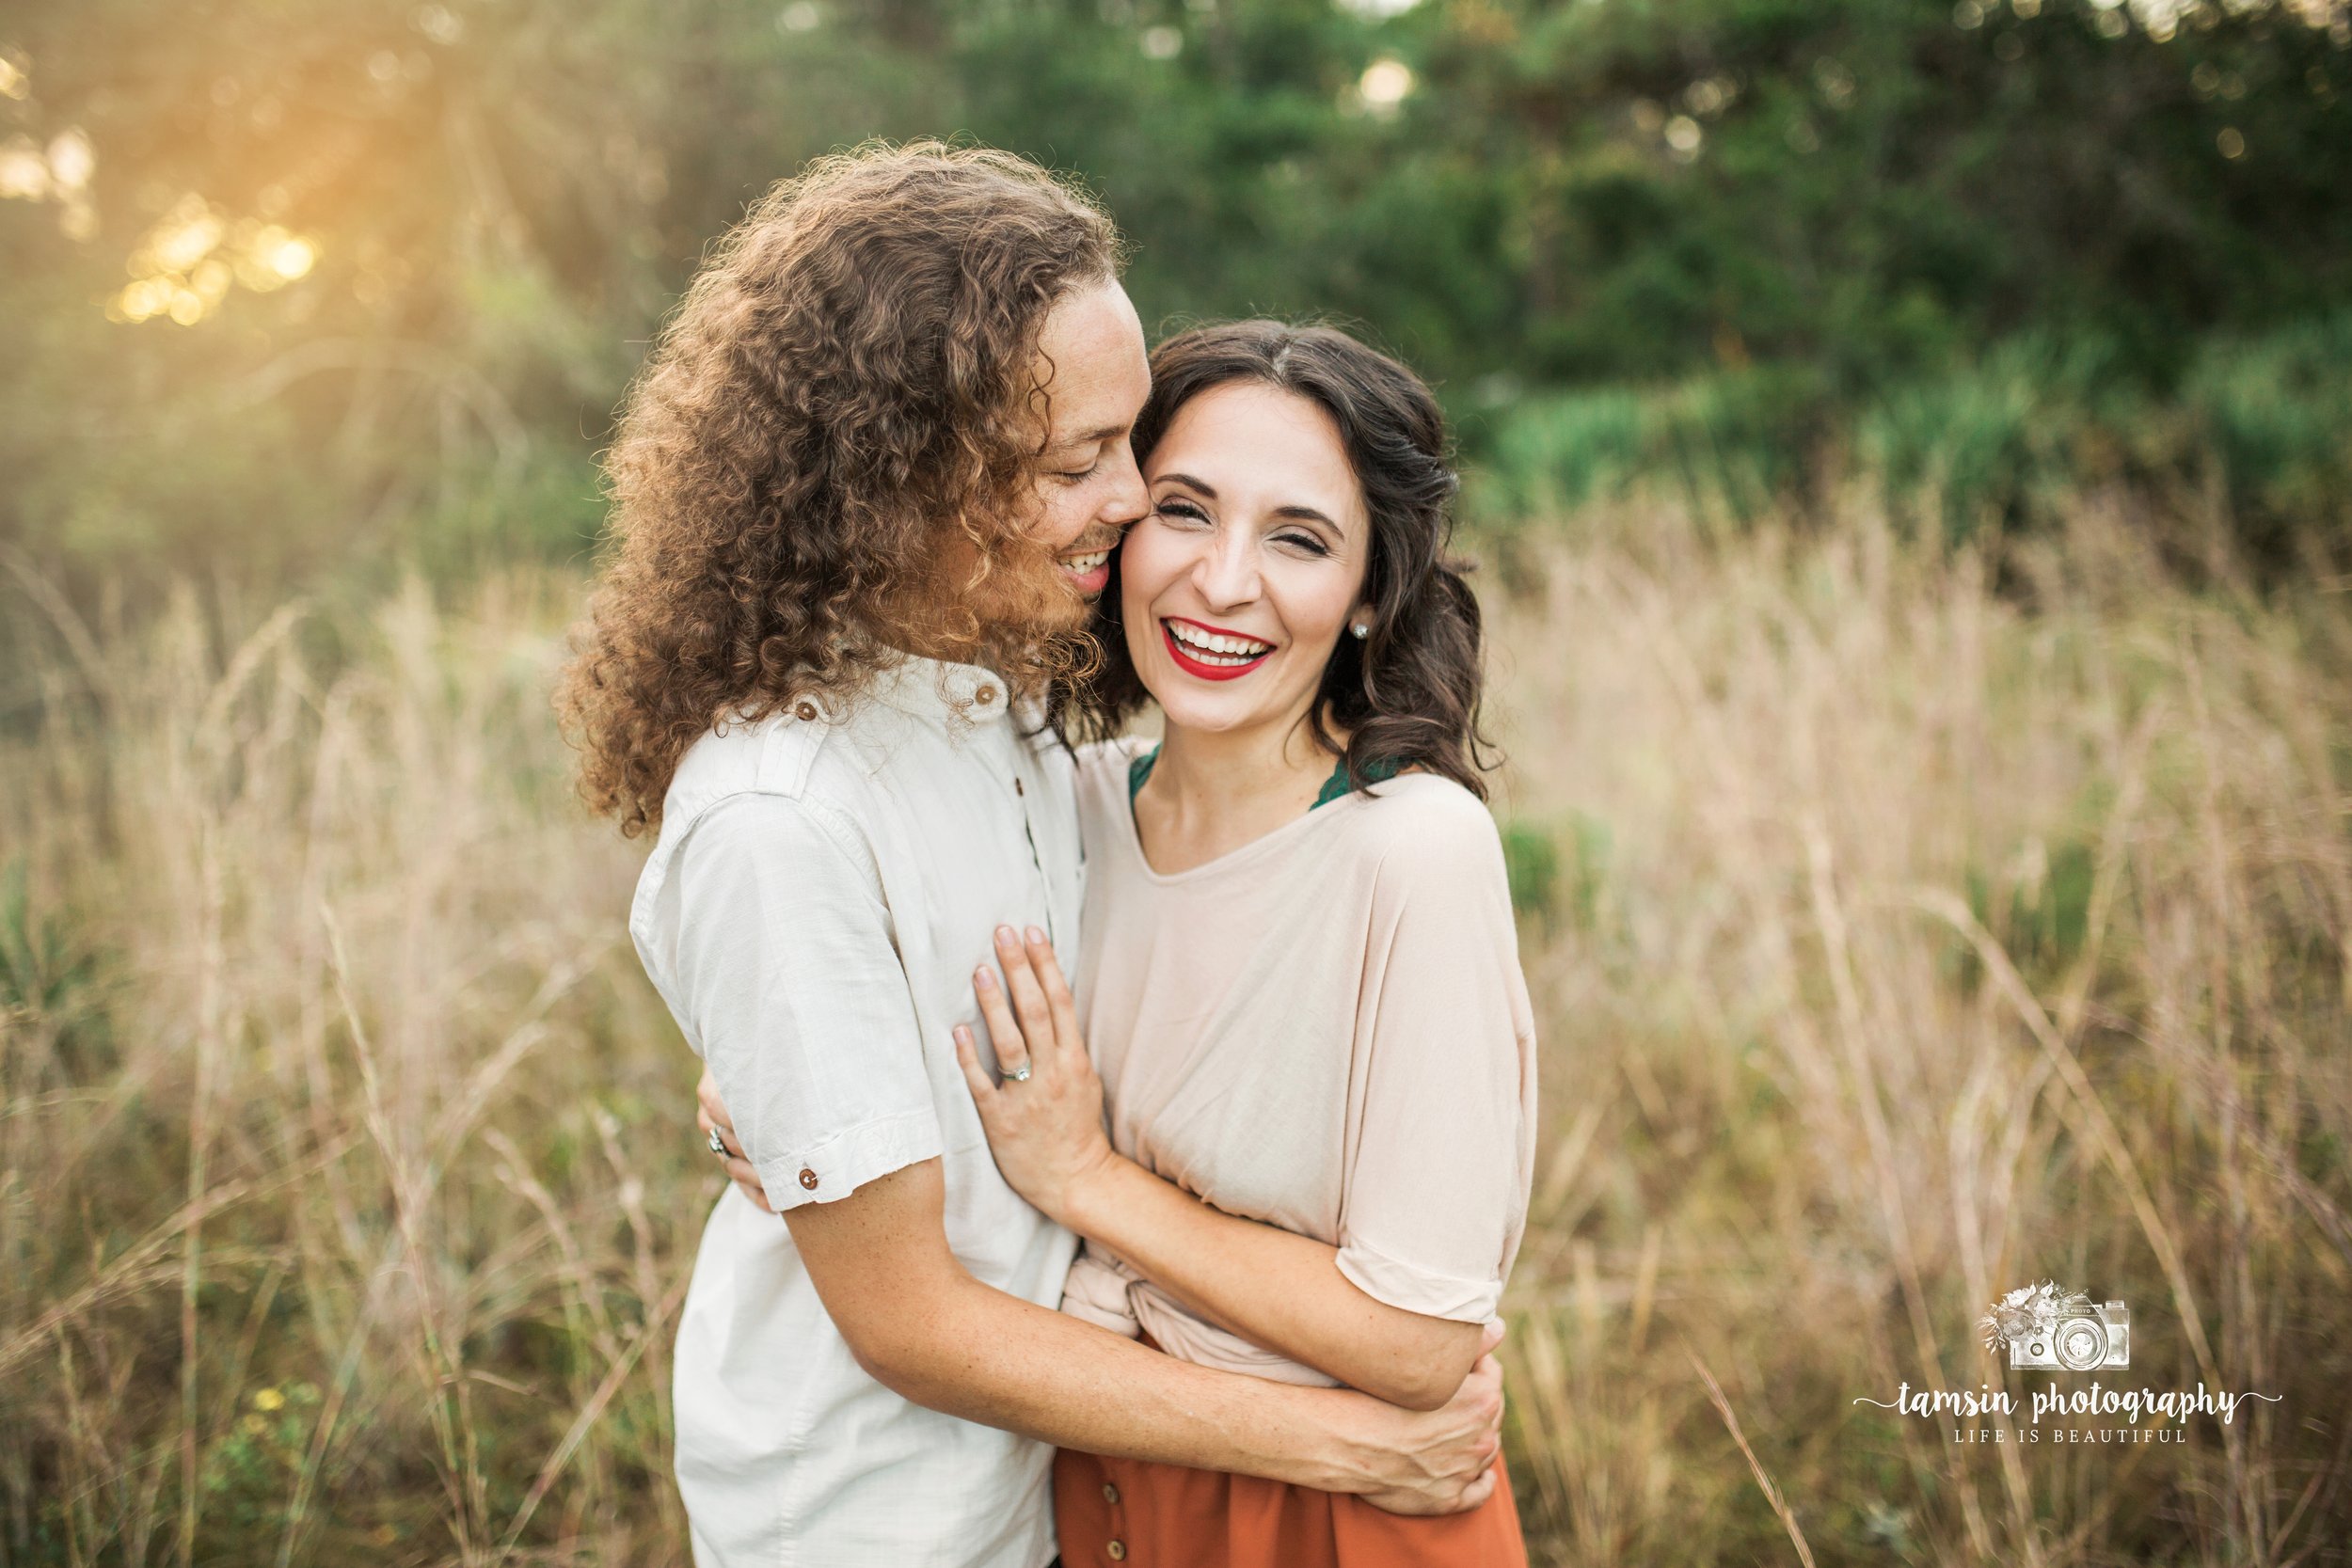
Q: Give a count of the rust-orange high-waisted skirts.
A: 1